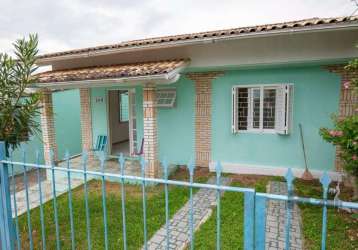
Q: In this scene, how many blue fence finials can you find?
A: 14